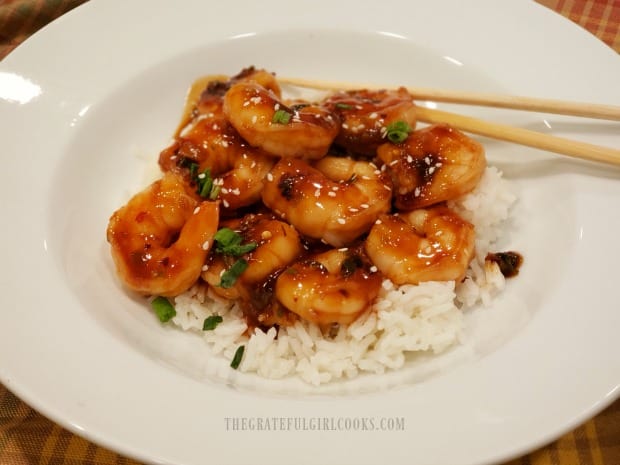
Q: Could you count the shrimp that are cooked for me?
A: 10